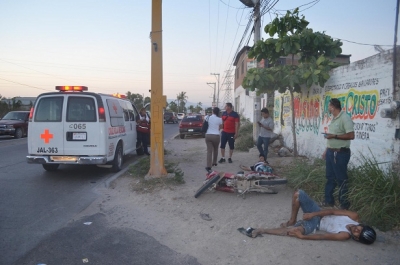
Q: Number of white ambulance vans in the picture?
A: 1